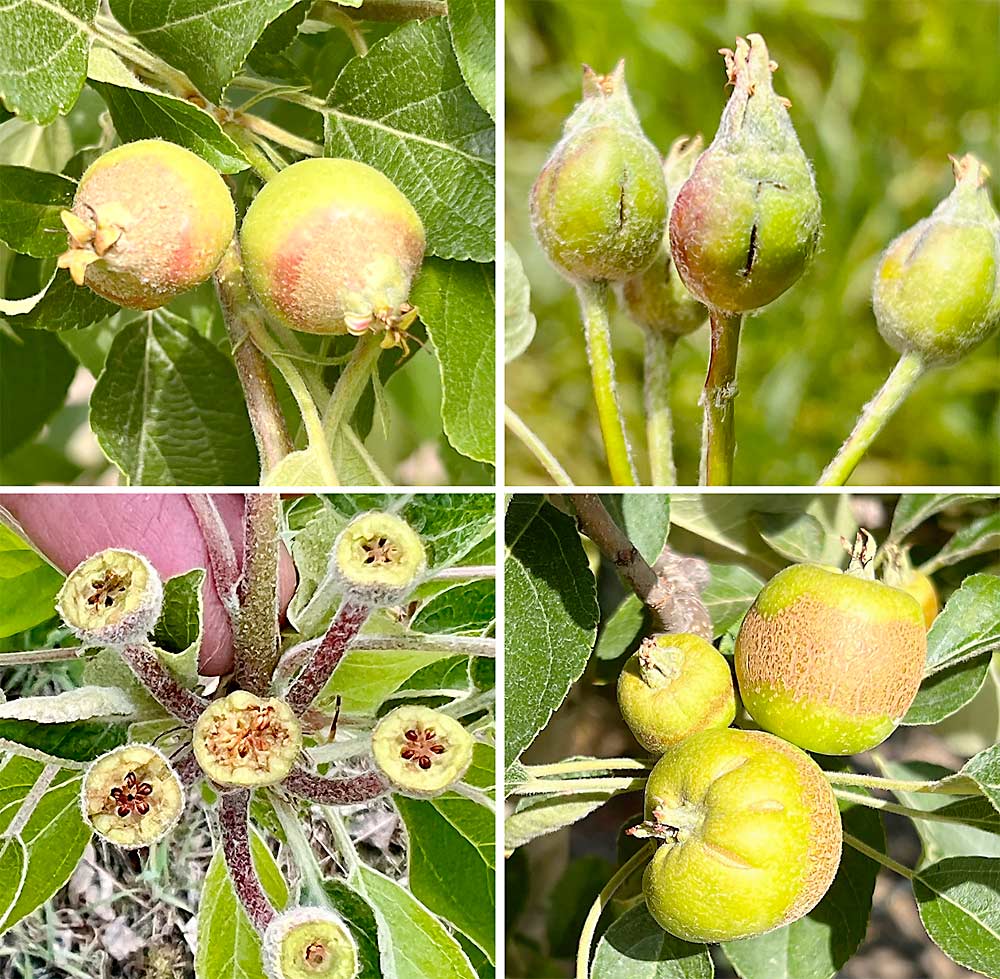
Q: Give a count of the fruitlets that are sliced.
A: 6